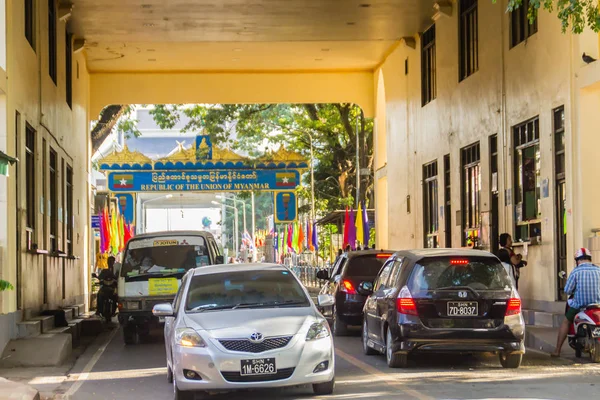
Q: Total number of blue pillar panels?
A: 2